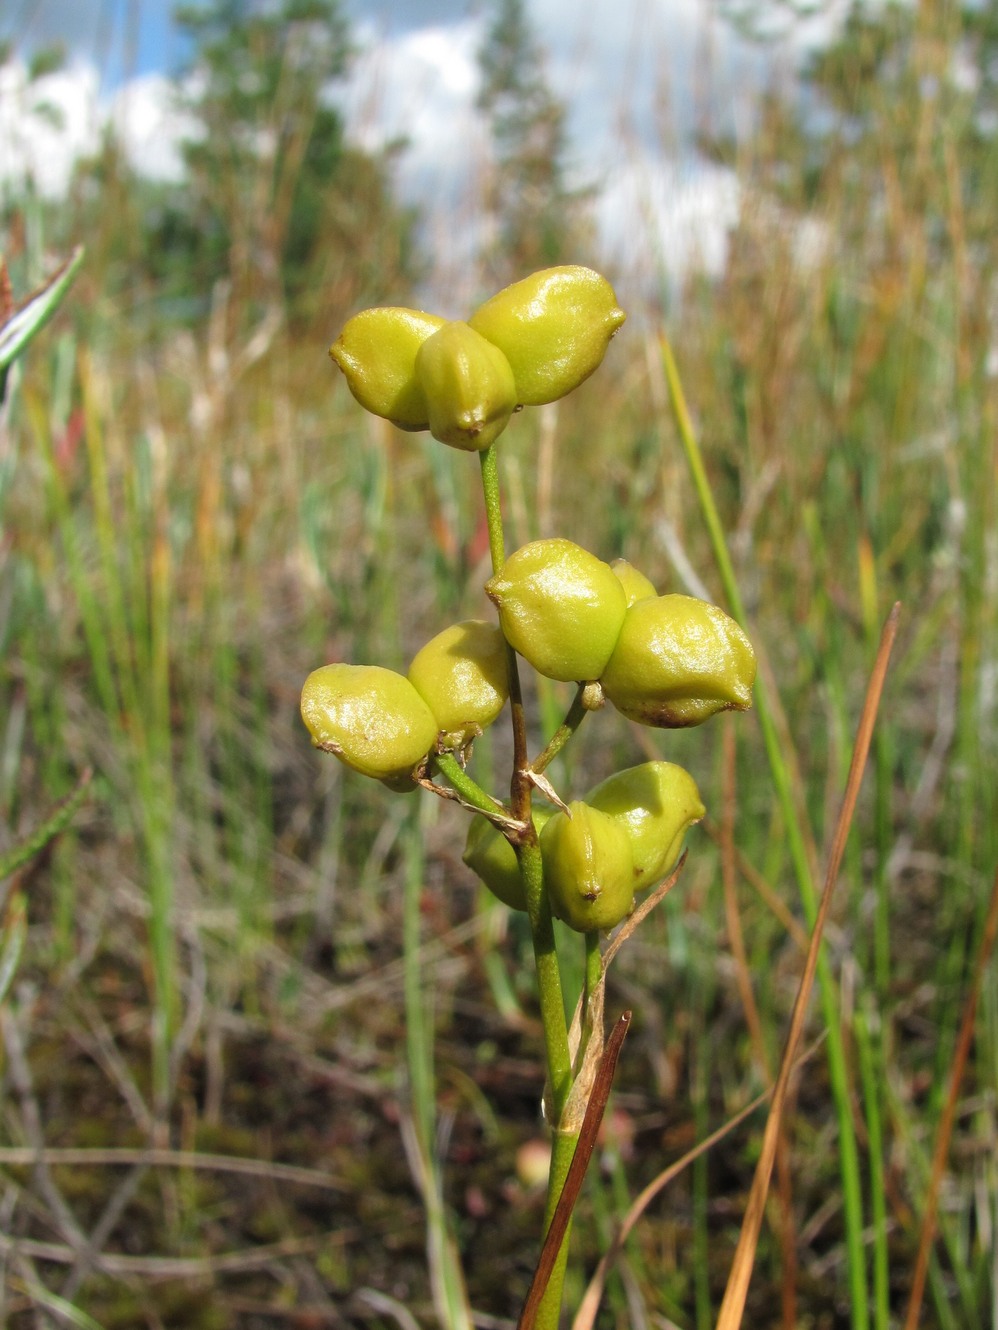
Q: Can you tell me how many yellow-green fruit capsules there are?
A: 11